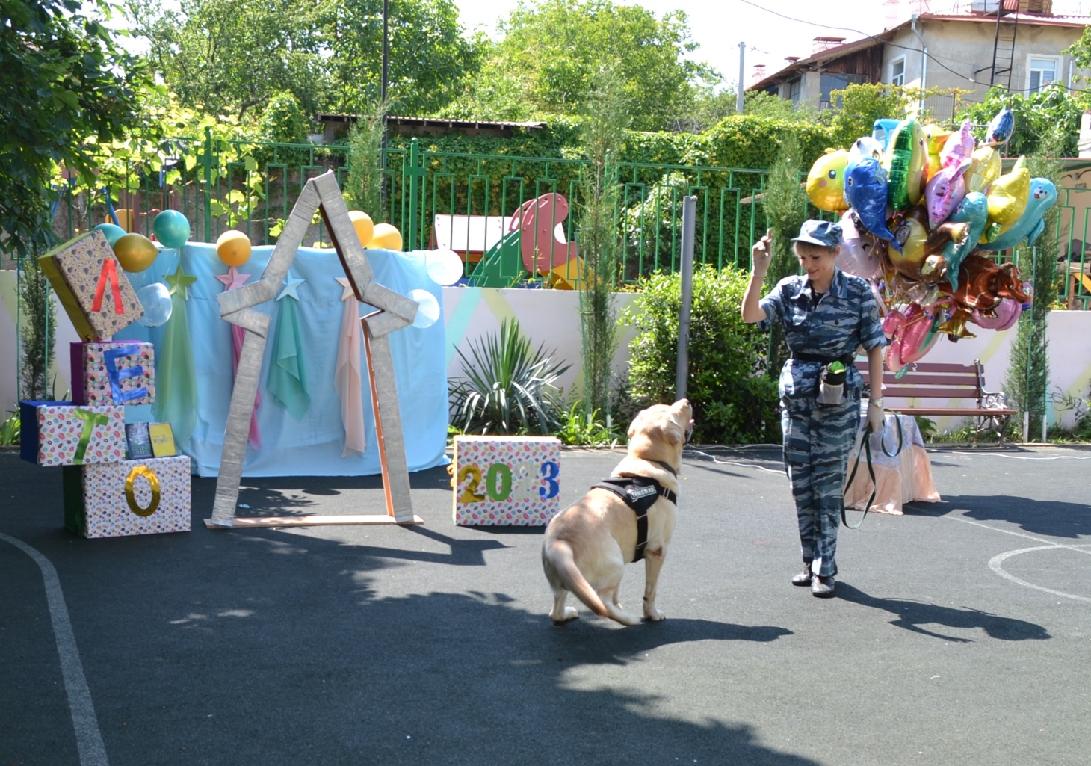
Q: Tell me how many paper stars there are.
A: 4